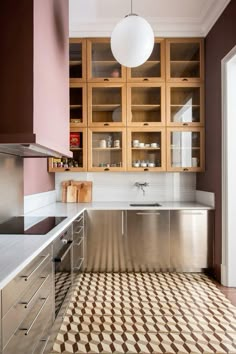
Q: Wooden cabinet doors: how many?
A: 12